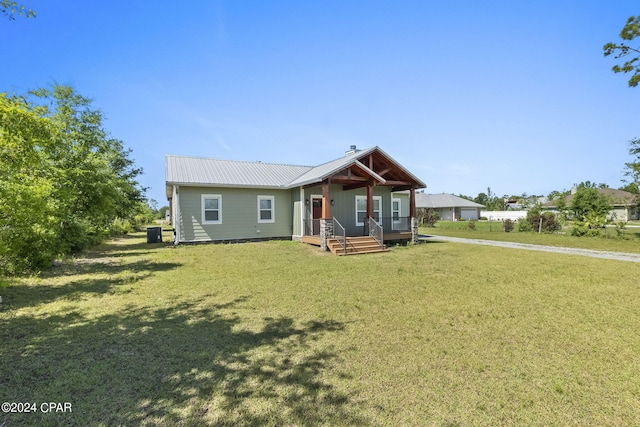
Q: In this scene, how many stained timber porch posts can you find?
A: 3